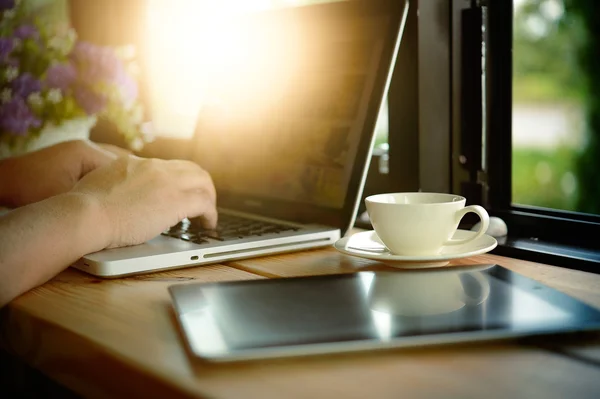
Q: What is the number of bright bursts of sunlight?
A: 1